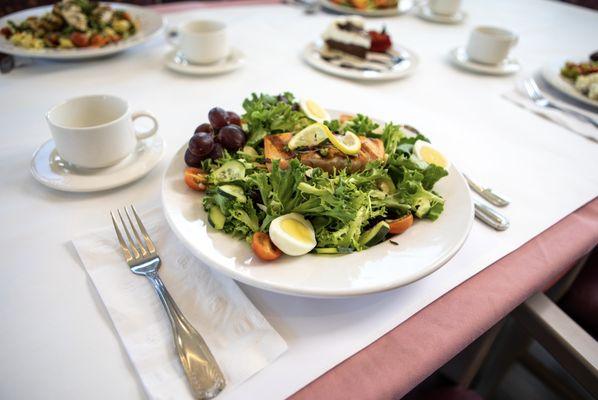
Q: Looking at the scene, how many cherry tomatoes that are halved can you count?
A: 3